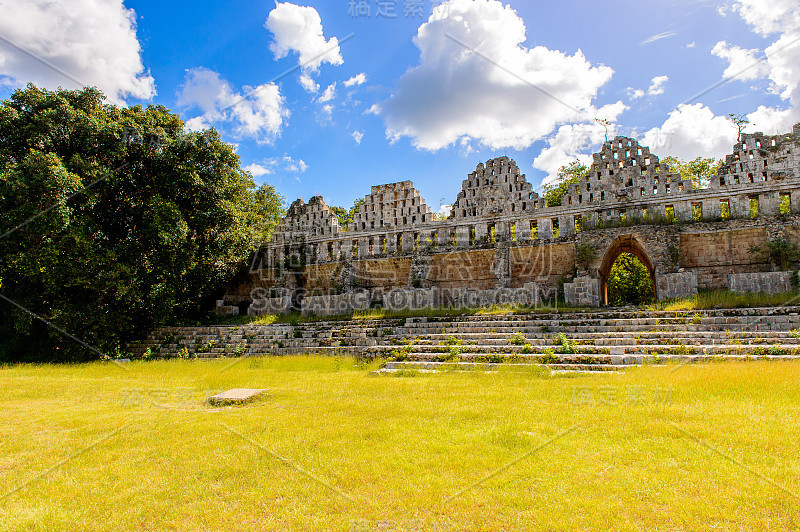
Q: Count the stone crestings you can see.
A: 5